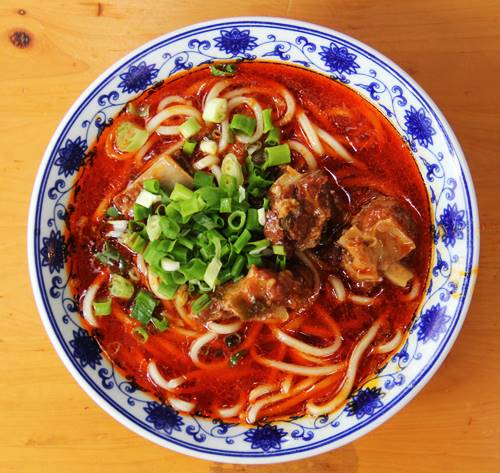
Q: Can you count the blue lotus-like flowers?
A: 12